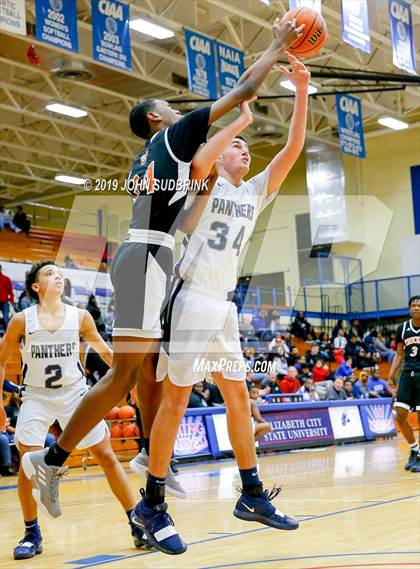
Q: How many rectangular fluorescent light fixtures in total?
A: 5